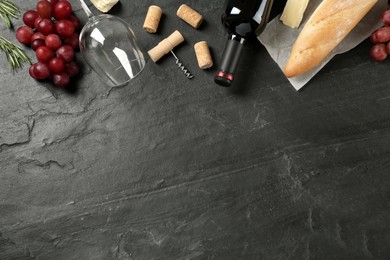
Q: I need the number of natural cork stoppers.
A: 3